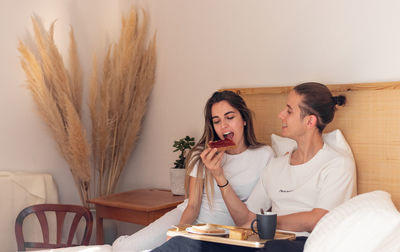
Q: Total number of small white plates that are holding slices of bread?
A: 1